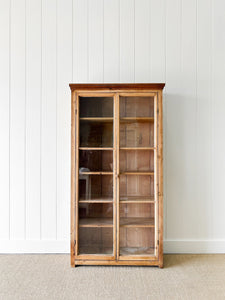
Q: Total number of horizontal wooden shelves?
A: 5